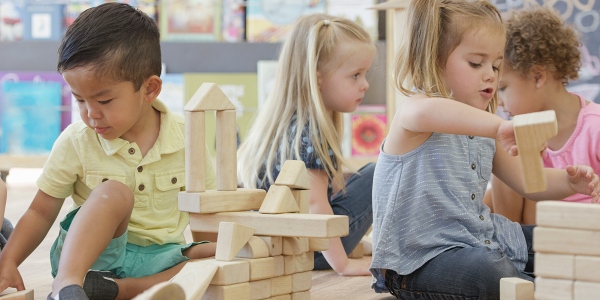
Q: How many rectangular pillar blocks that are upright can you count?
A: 2